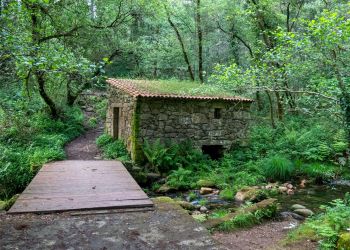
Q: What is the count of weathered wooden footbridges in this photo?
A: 1